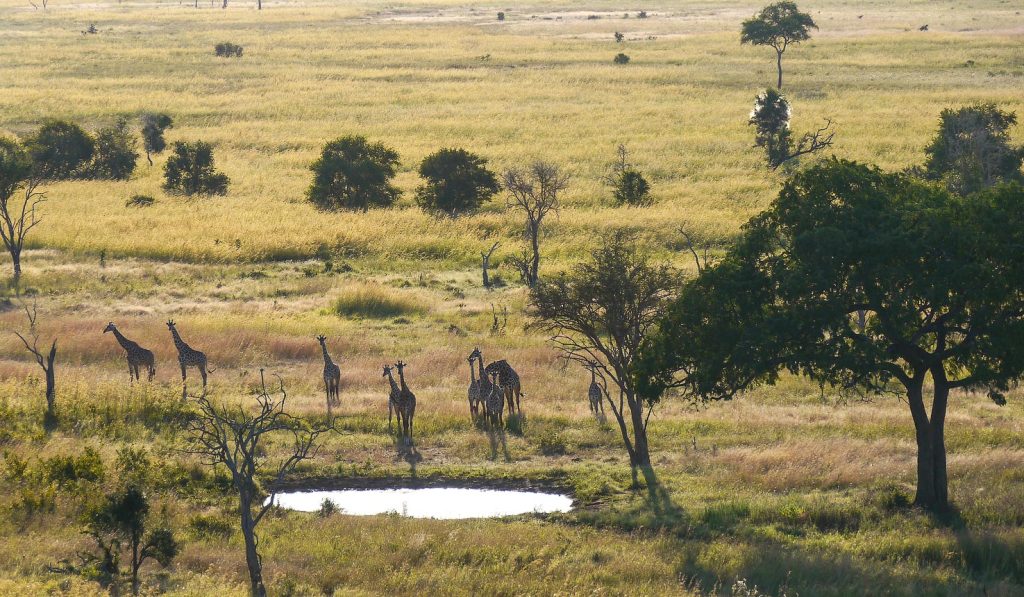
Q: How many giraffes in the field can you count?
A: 10